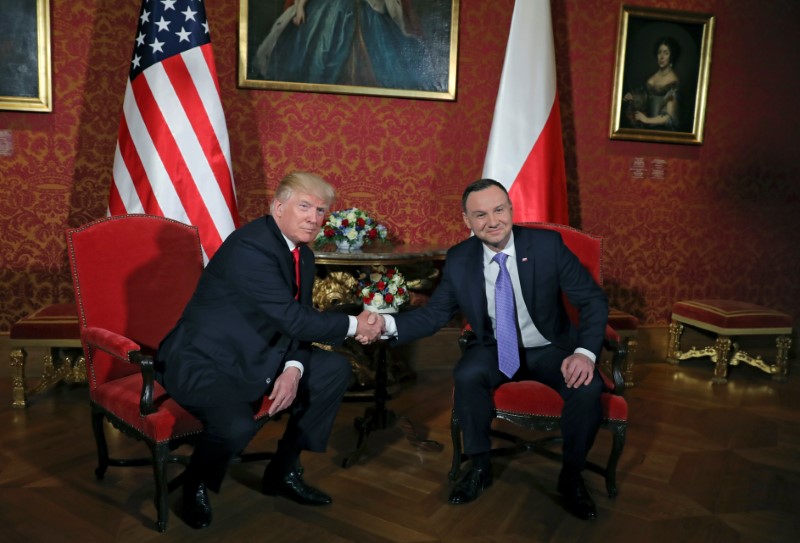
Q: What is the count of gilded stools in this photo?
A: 3